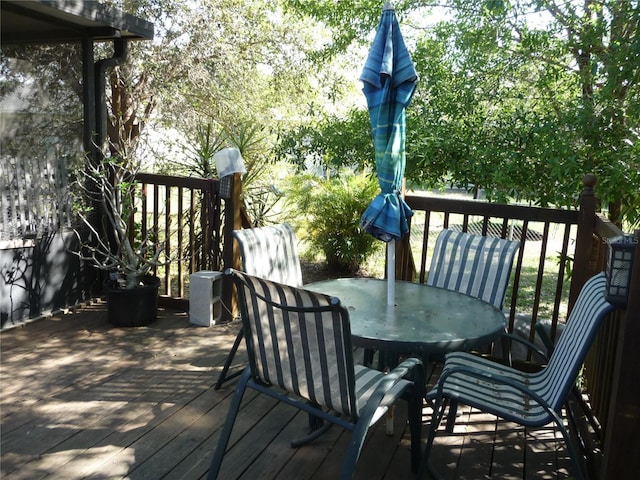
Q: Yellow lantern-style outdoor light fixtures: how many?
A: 0